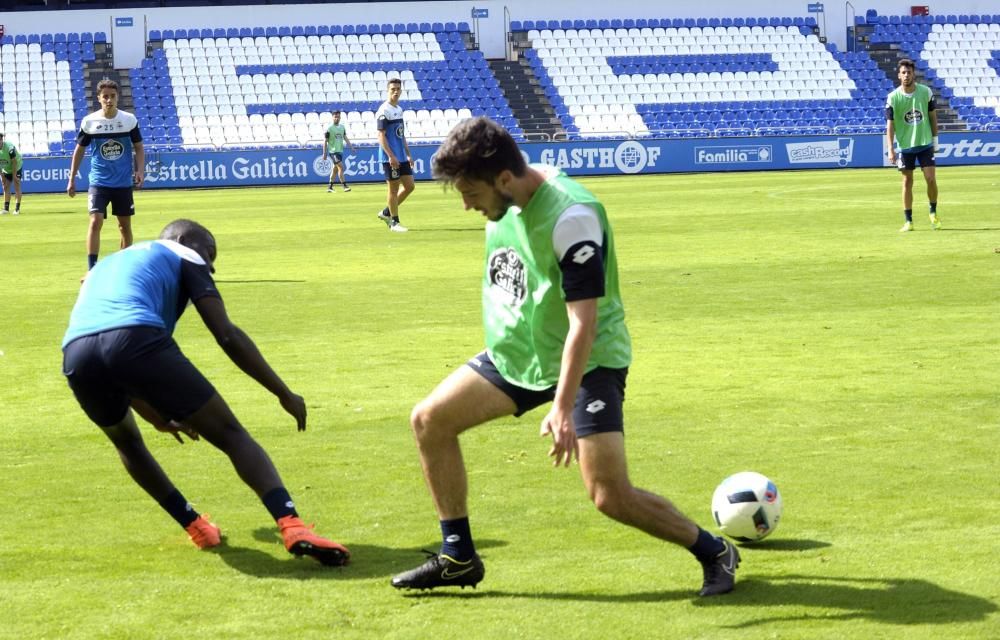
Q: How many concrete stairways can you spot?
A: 3